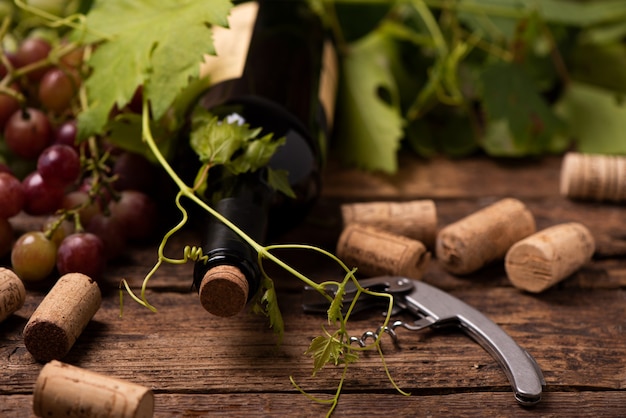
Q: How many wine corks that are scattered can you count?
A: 8